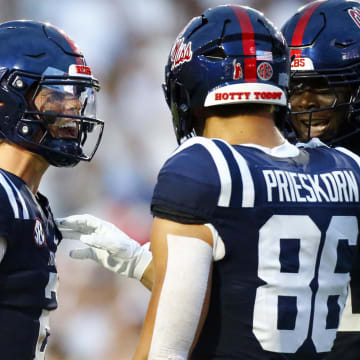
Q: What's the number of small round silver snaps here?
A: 2